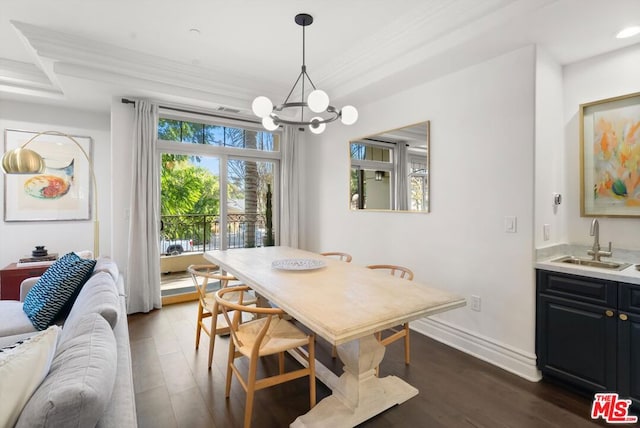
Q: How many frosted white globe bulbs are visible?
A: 5